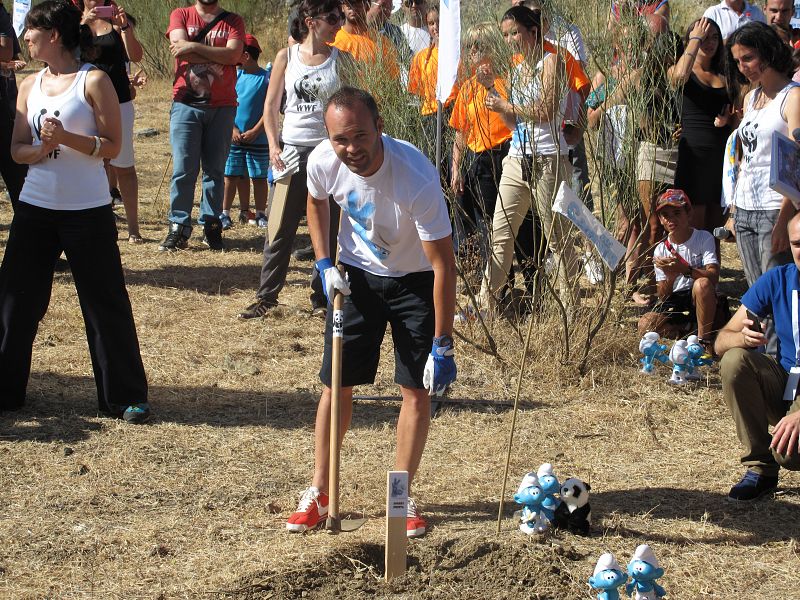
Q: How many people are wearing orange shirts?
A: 4